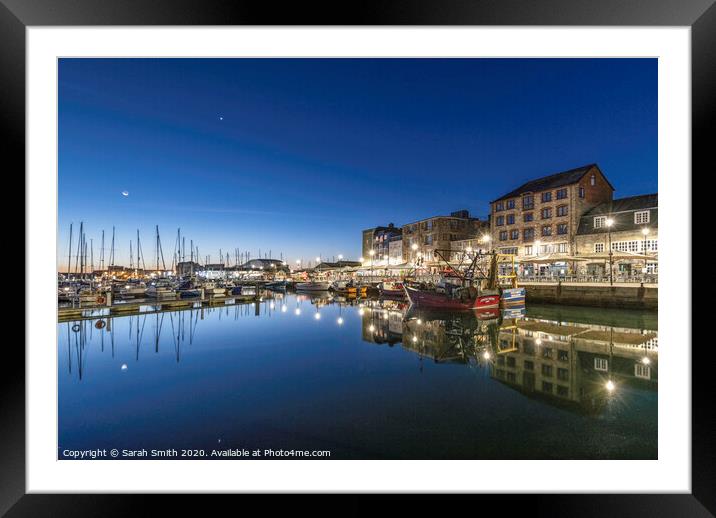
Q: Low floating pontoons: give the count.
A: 1